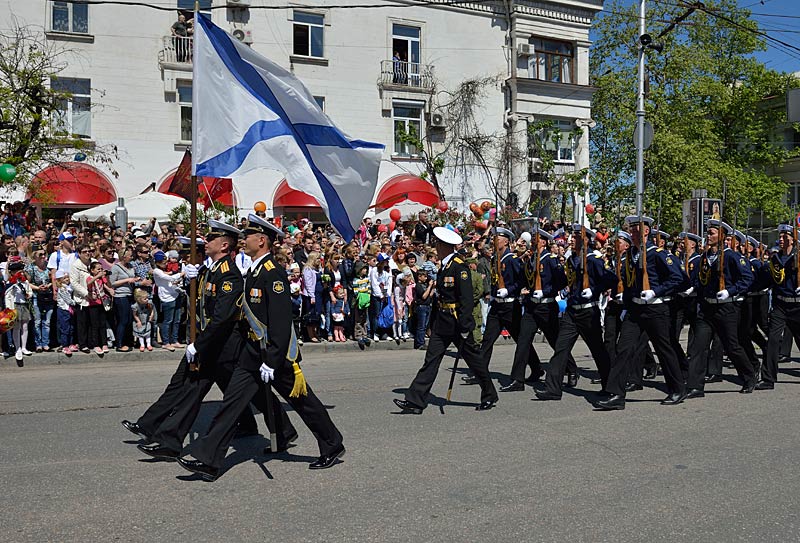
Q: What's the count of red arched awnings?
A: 4